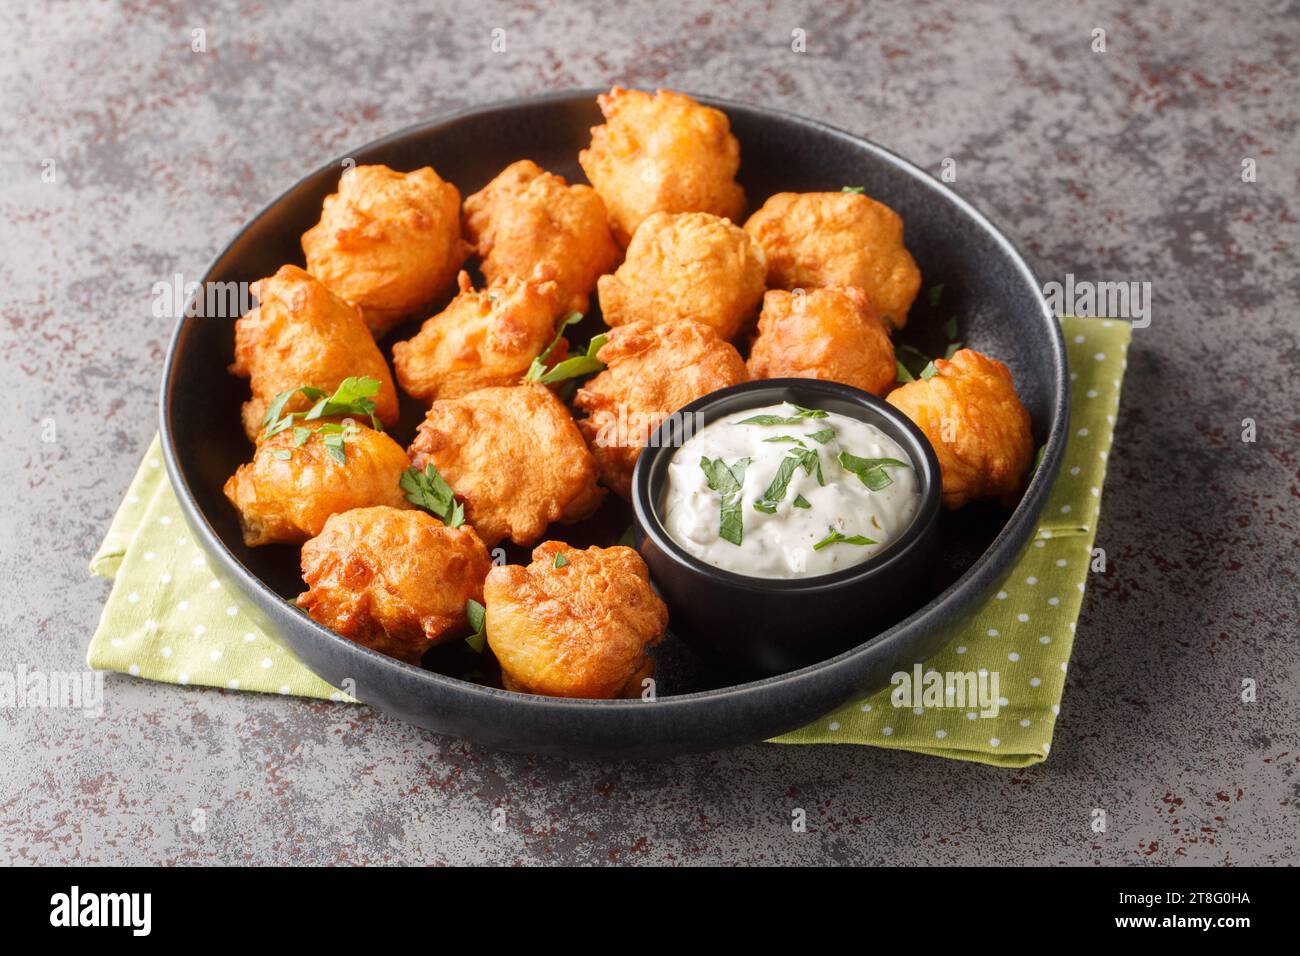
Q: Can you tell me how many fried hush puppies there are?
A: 14